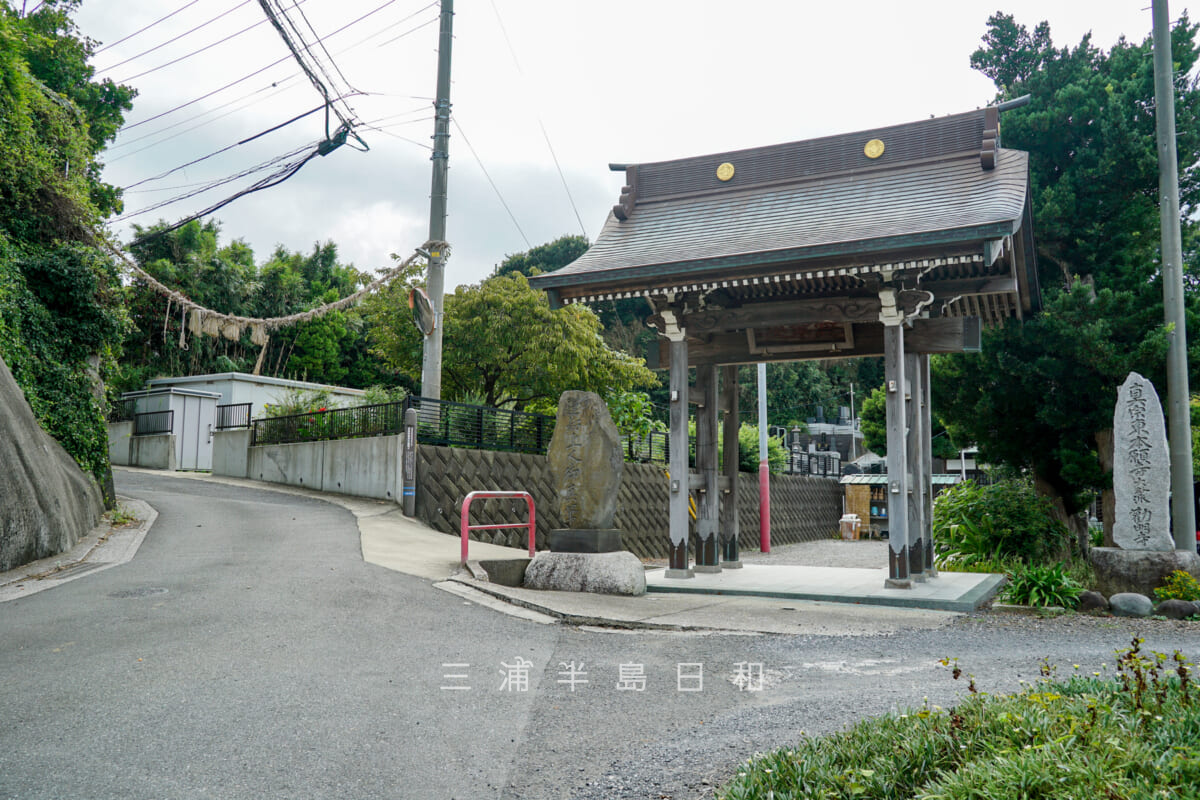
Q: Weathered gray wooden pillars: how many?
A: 6